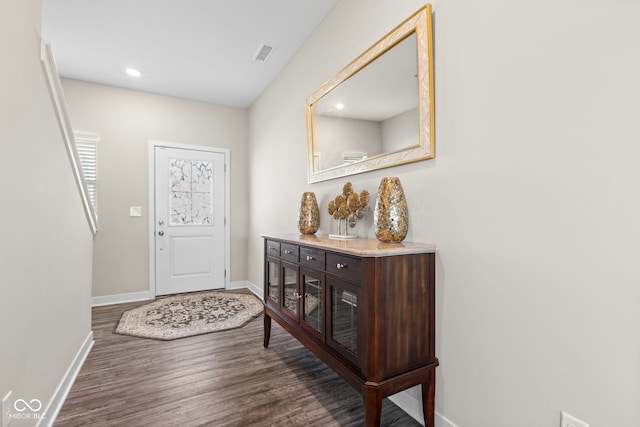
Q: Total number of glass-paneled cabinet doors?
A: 4